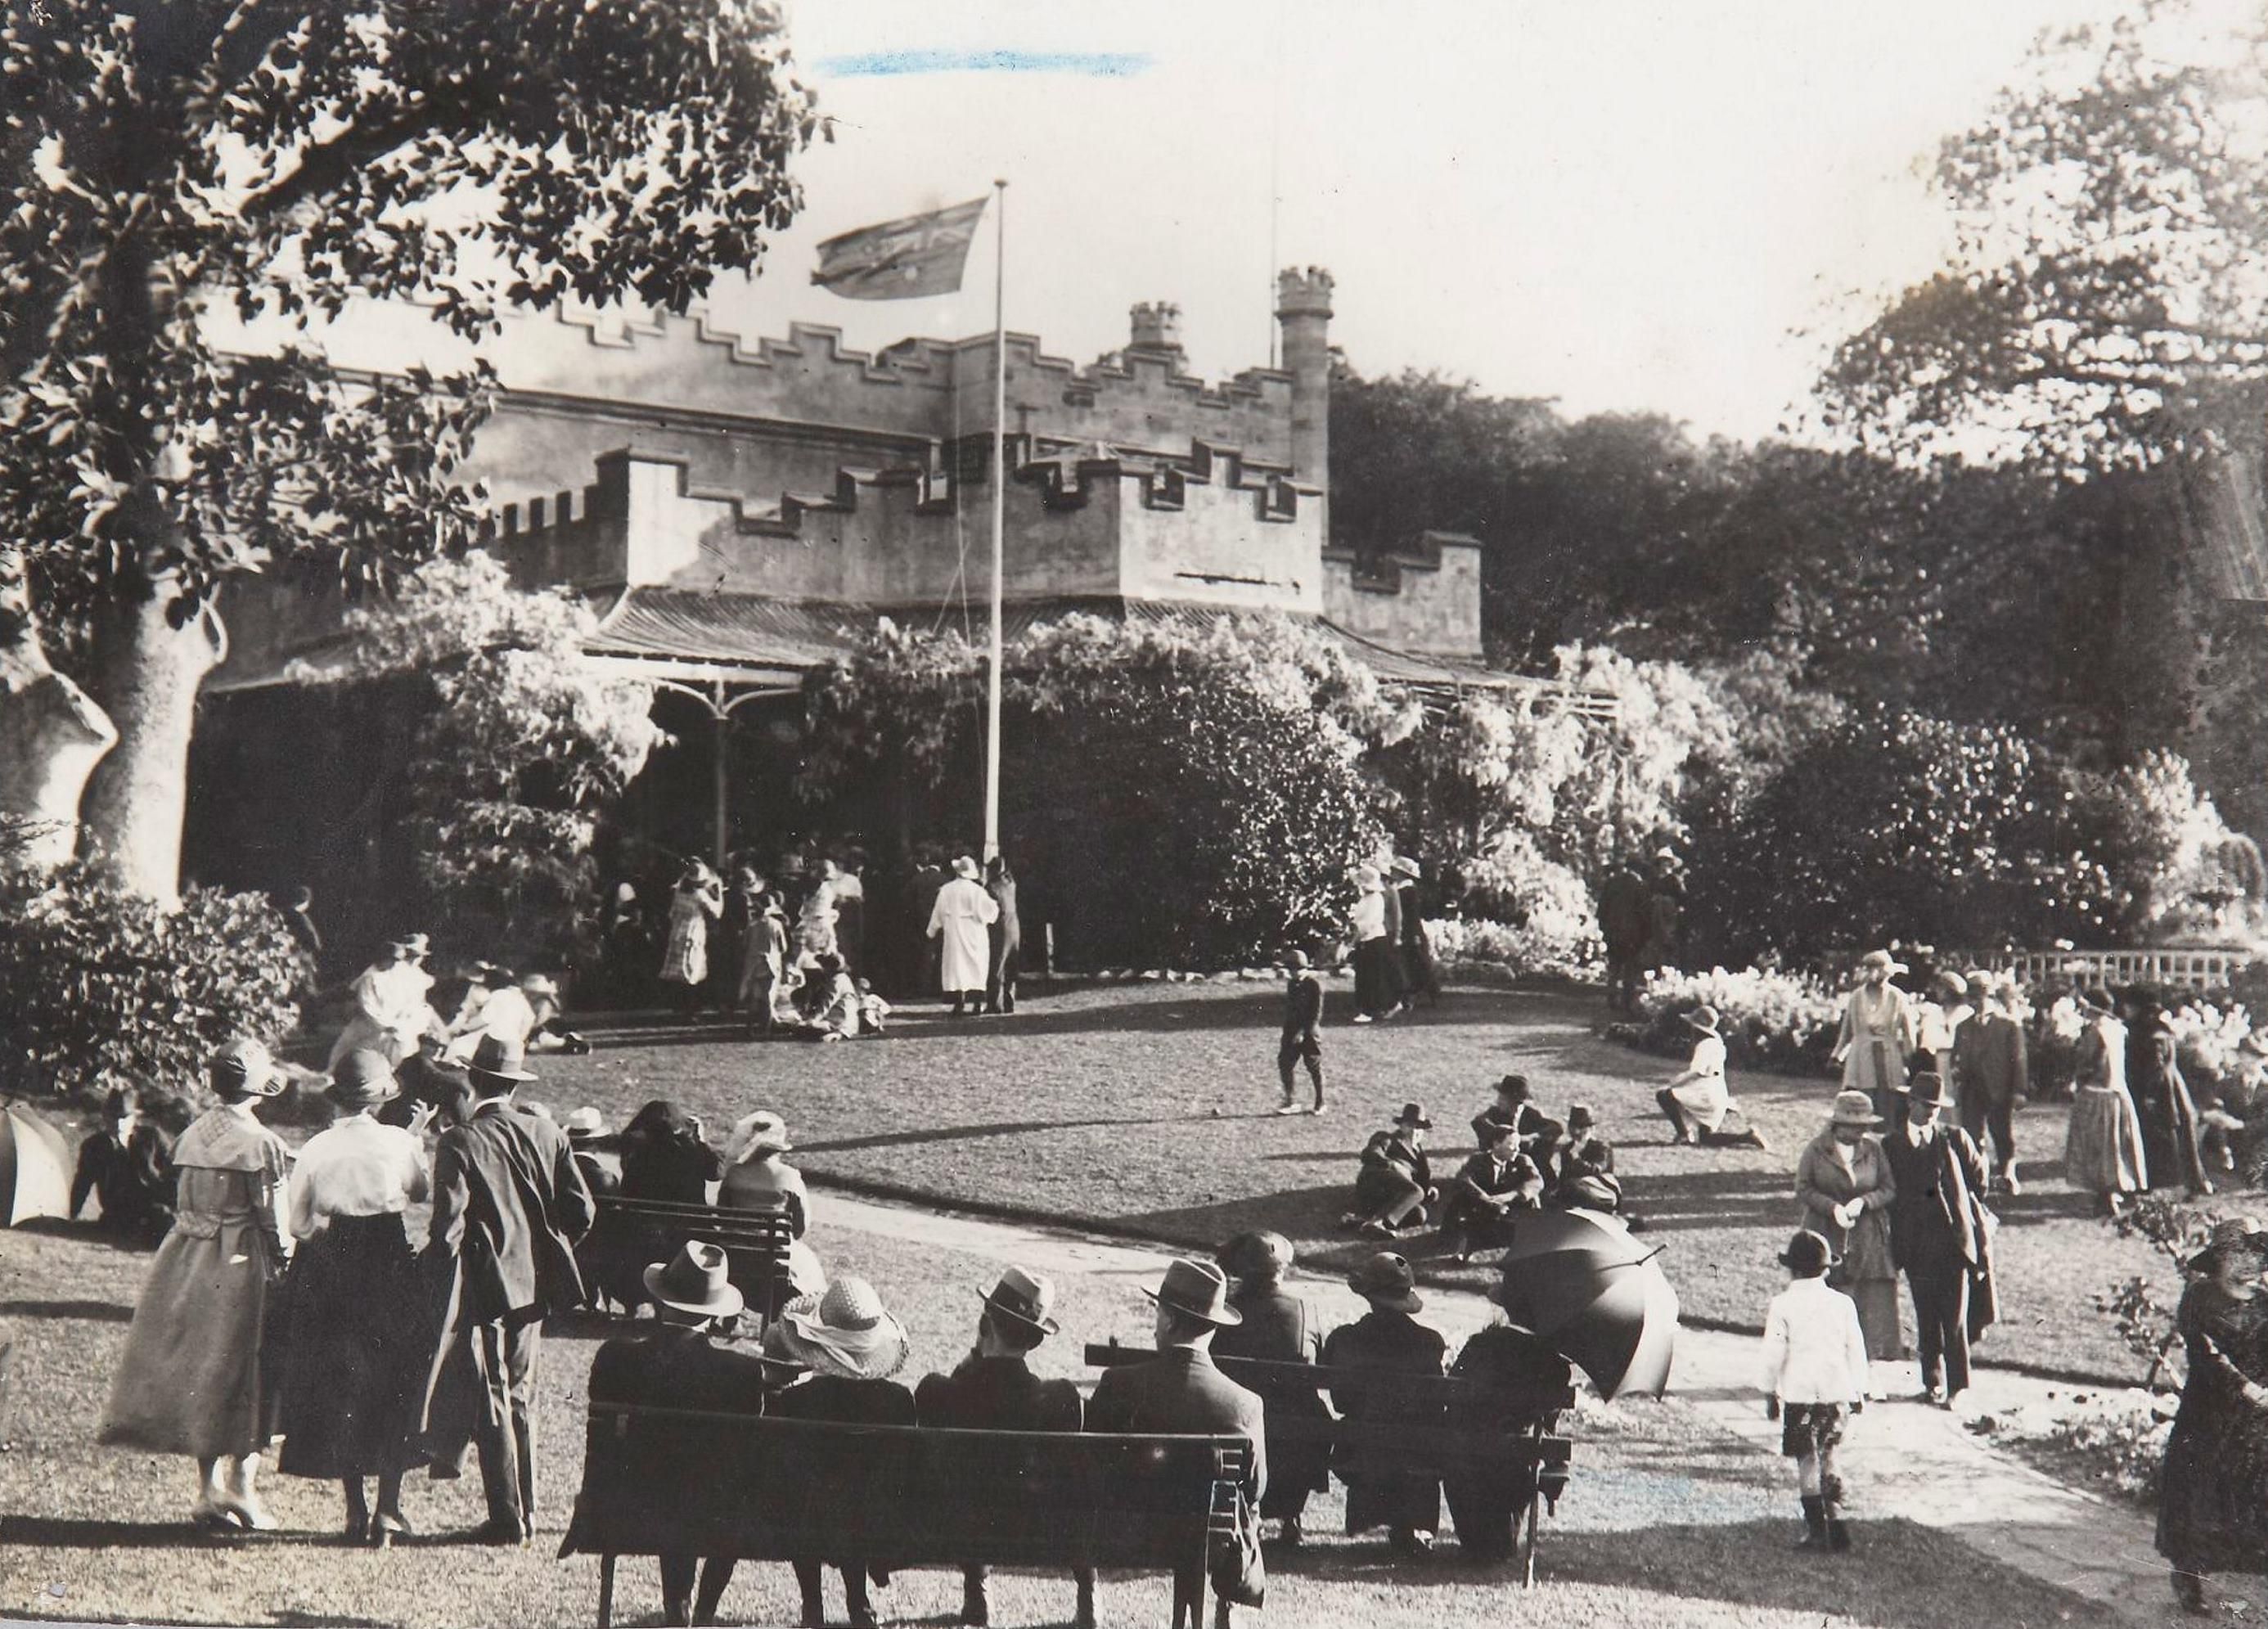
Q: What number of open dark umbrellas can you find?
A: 1